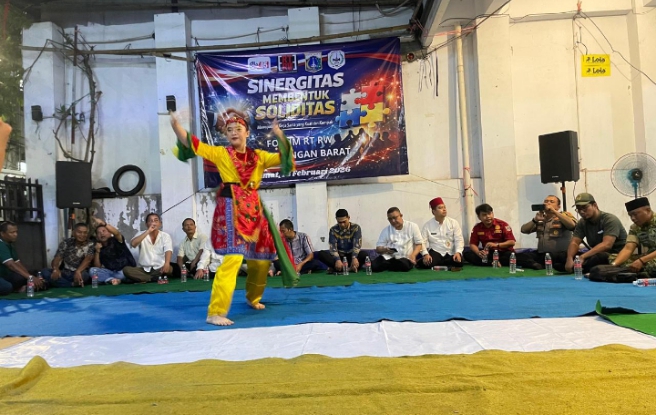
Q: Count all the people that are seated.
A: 14